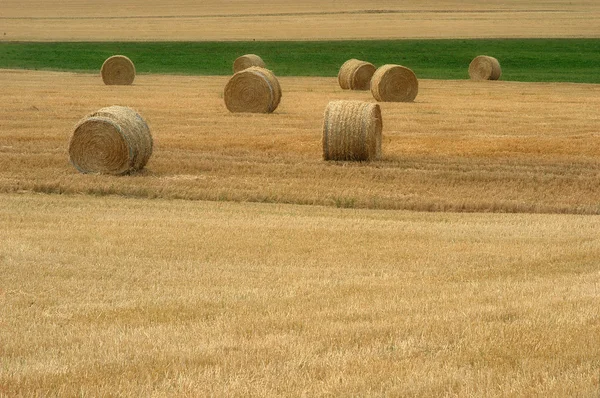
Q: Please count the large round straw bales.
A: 8